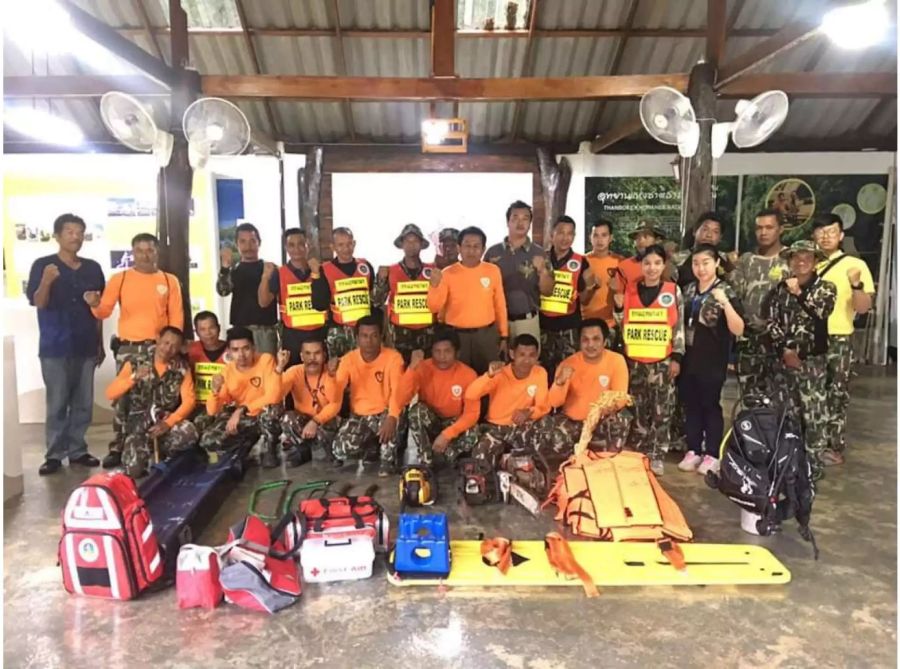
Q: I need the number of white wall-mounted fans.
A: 4